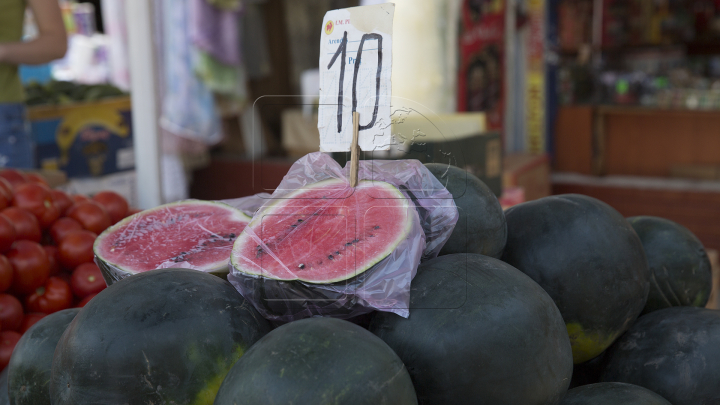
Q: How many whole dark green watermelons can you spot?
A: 9